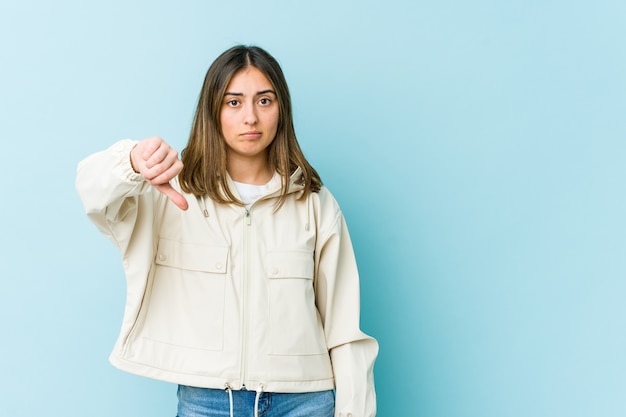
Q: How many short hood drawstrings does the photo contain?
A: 2